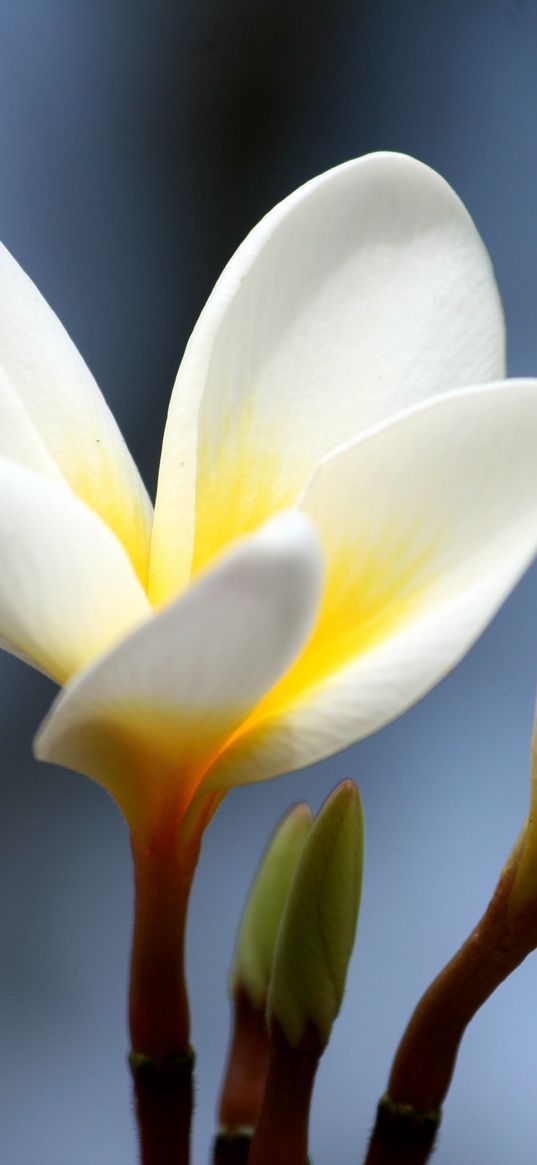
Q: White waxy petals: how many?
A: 5